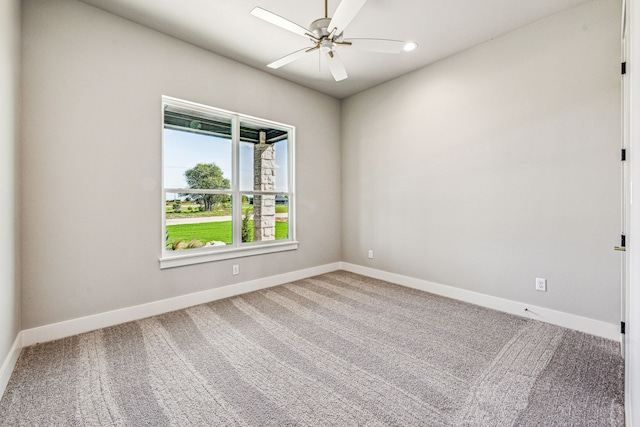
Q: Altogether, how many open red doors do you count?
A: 0